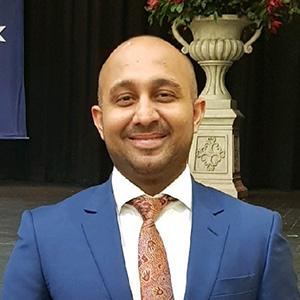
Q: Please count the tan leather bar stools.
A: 0